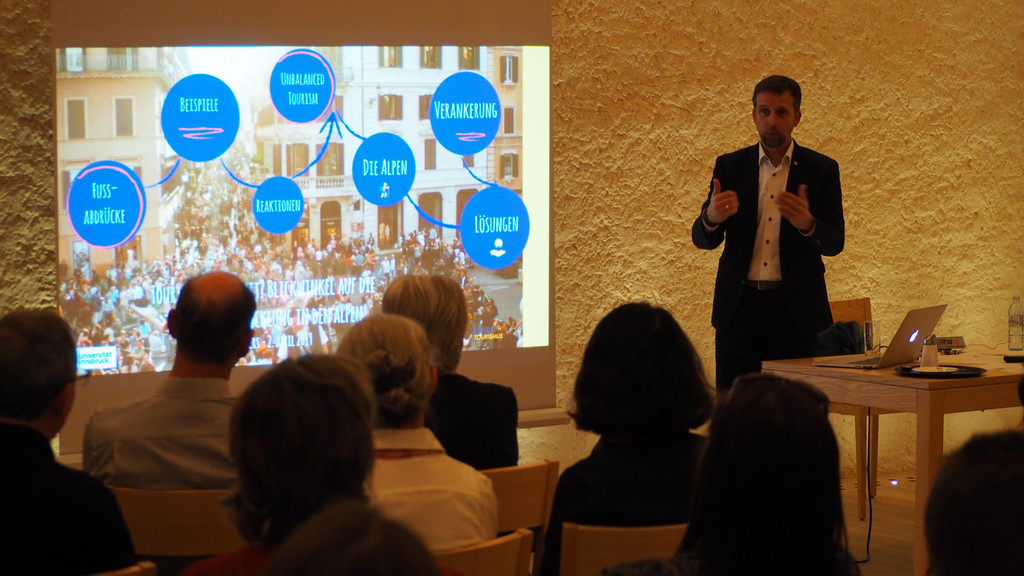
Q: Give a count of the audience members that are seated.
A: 9